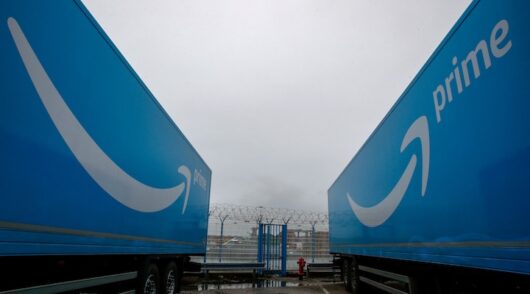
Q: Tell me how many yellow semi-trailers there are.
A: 0